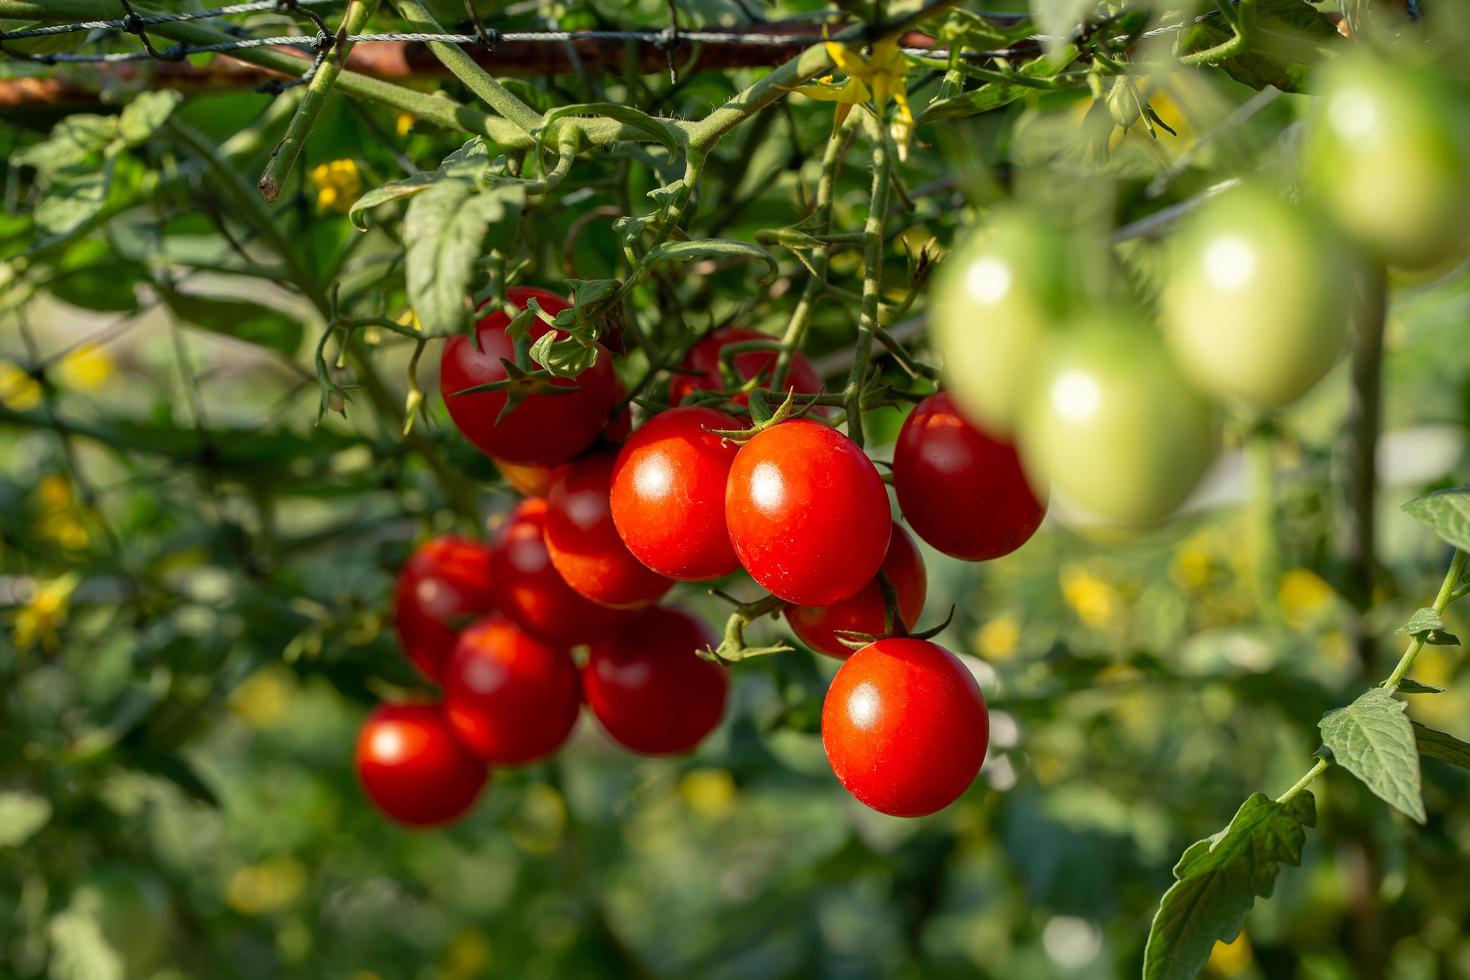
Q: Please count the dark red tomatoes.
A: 13